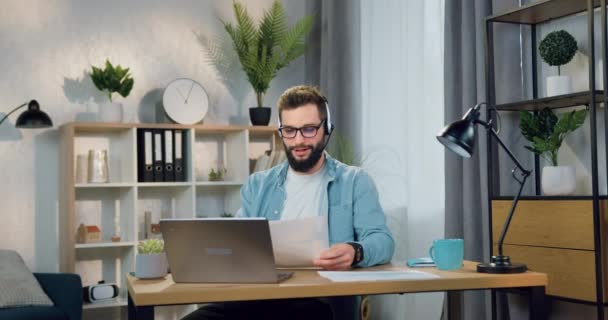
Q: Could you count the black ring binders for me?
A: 4